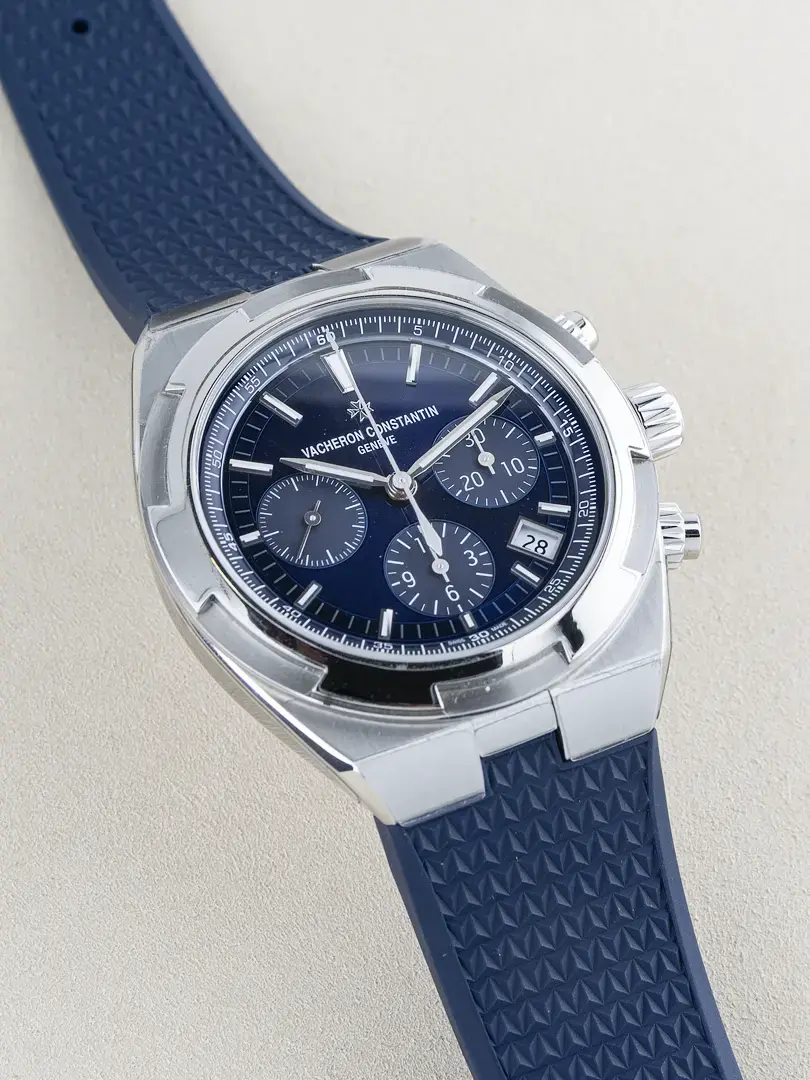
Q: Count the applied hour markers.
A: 12